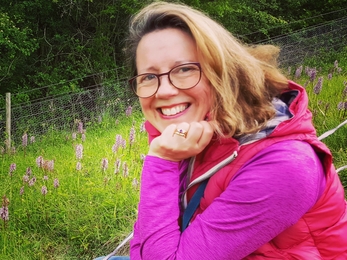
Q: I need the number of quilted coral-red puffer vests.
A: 1